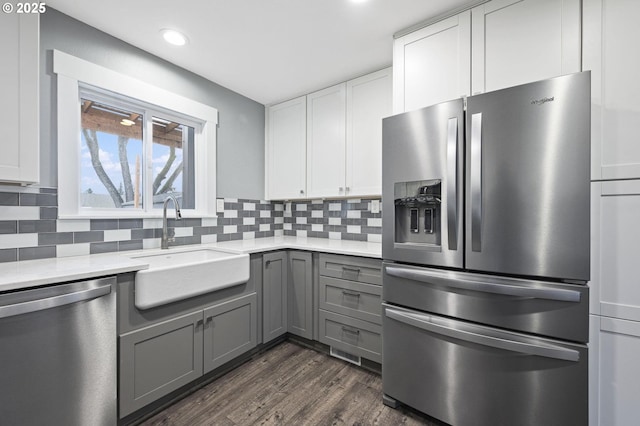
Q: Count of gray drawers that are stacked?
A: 3